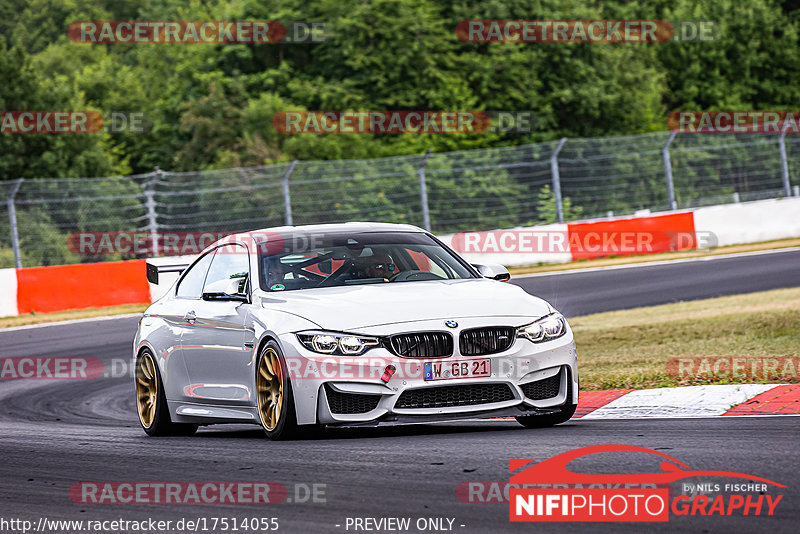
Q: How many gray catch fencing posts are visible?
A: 7